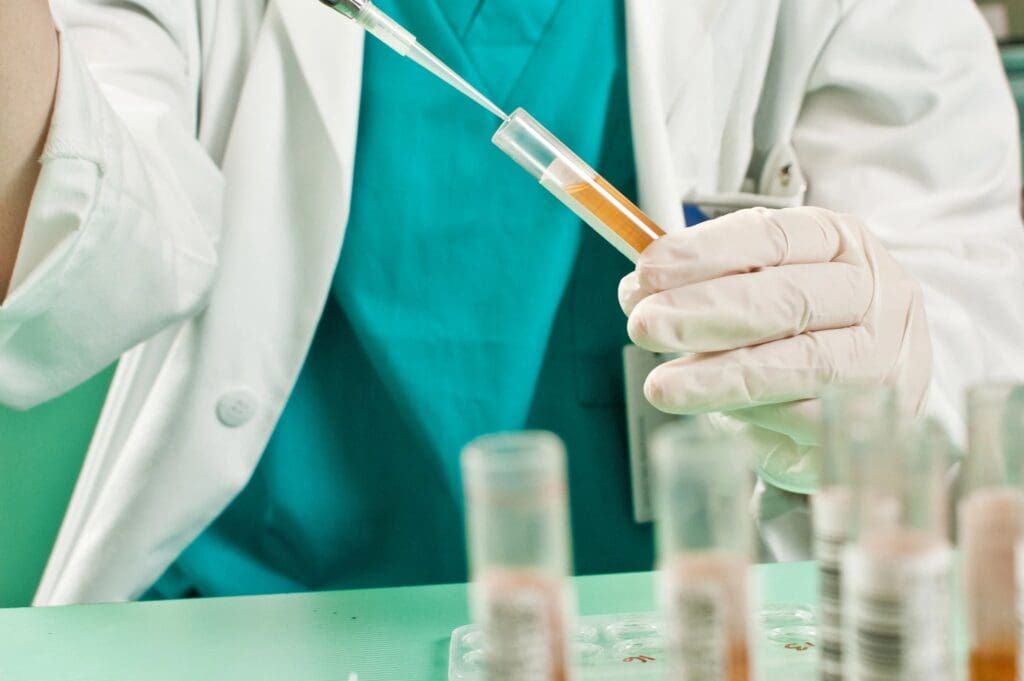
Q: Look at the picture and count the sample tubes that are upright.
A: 5